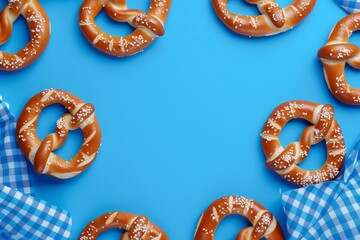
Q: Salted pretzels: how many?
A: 8